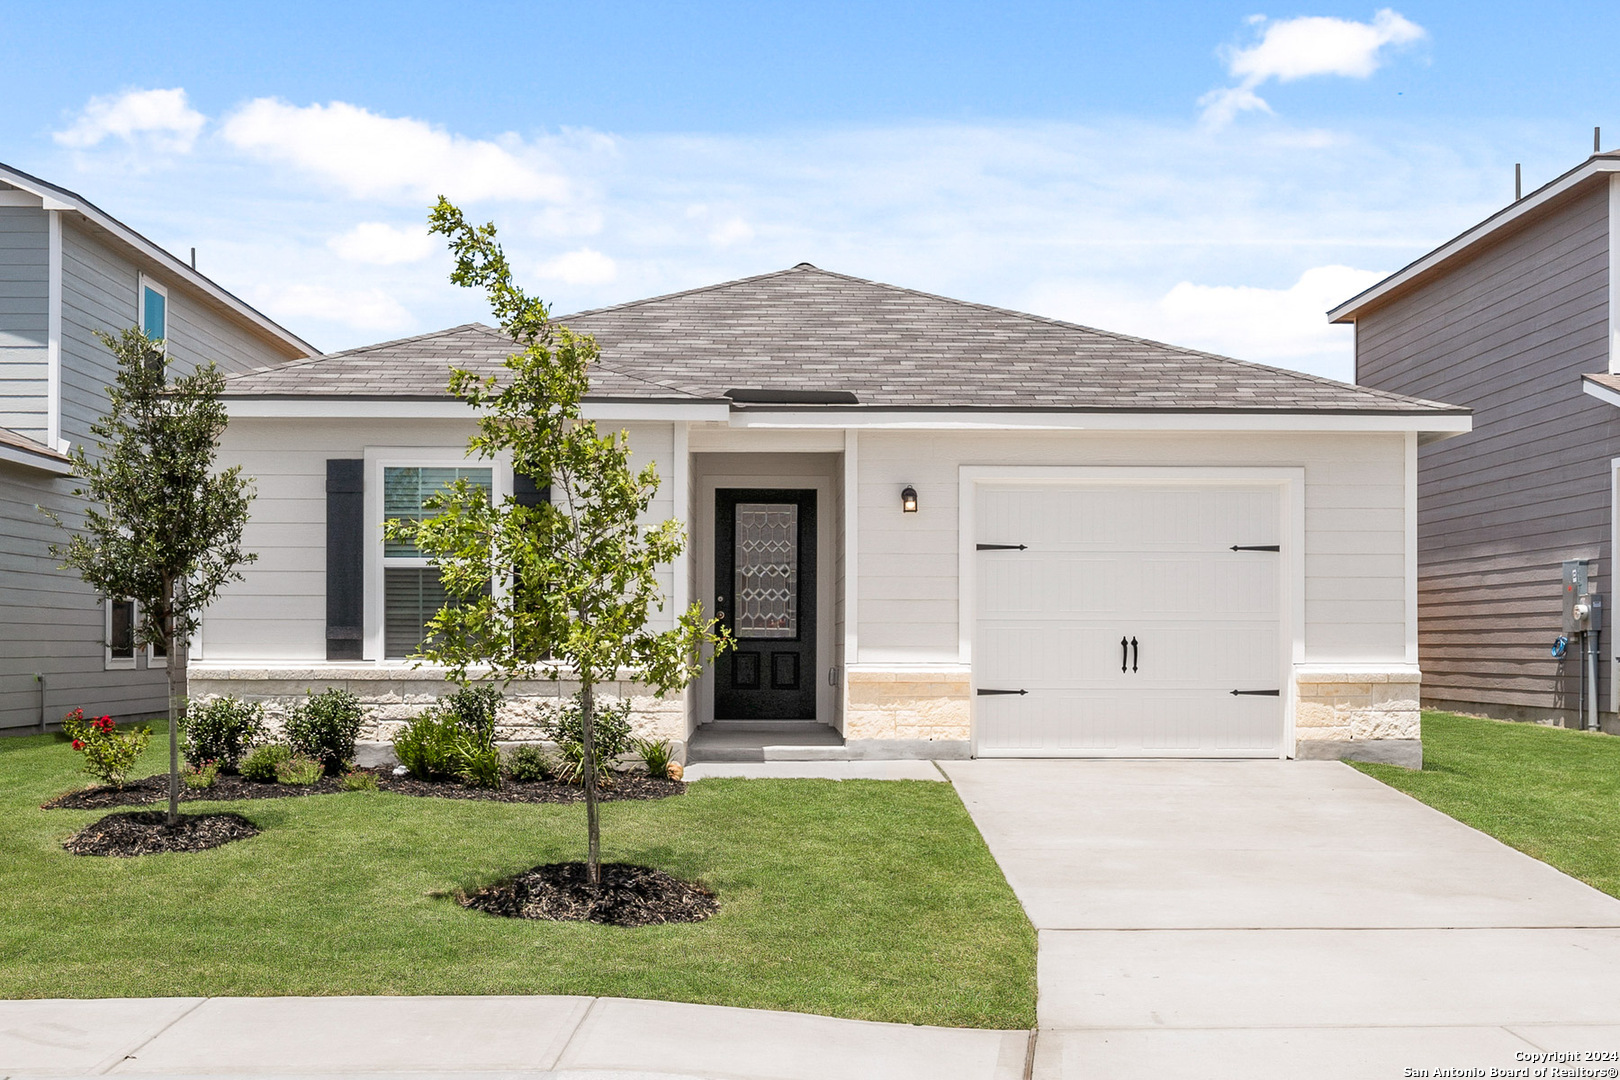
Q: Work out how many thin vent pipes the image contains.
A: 3